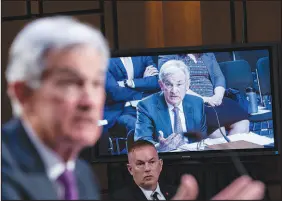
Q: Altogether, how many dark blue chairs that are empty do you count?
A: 2